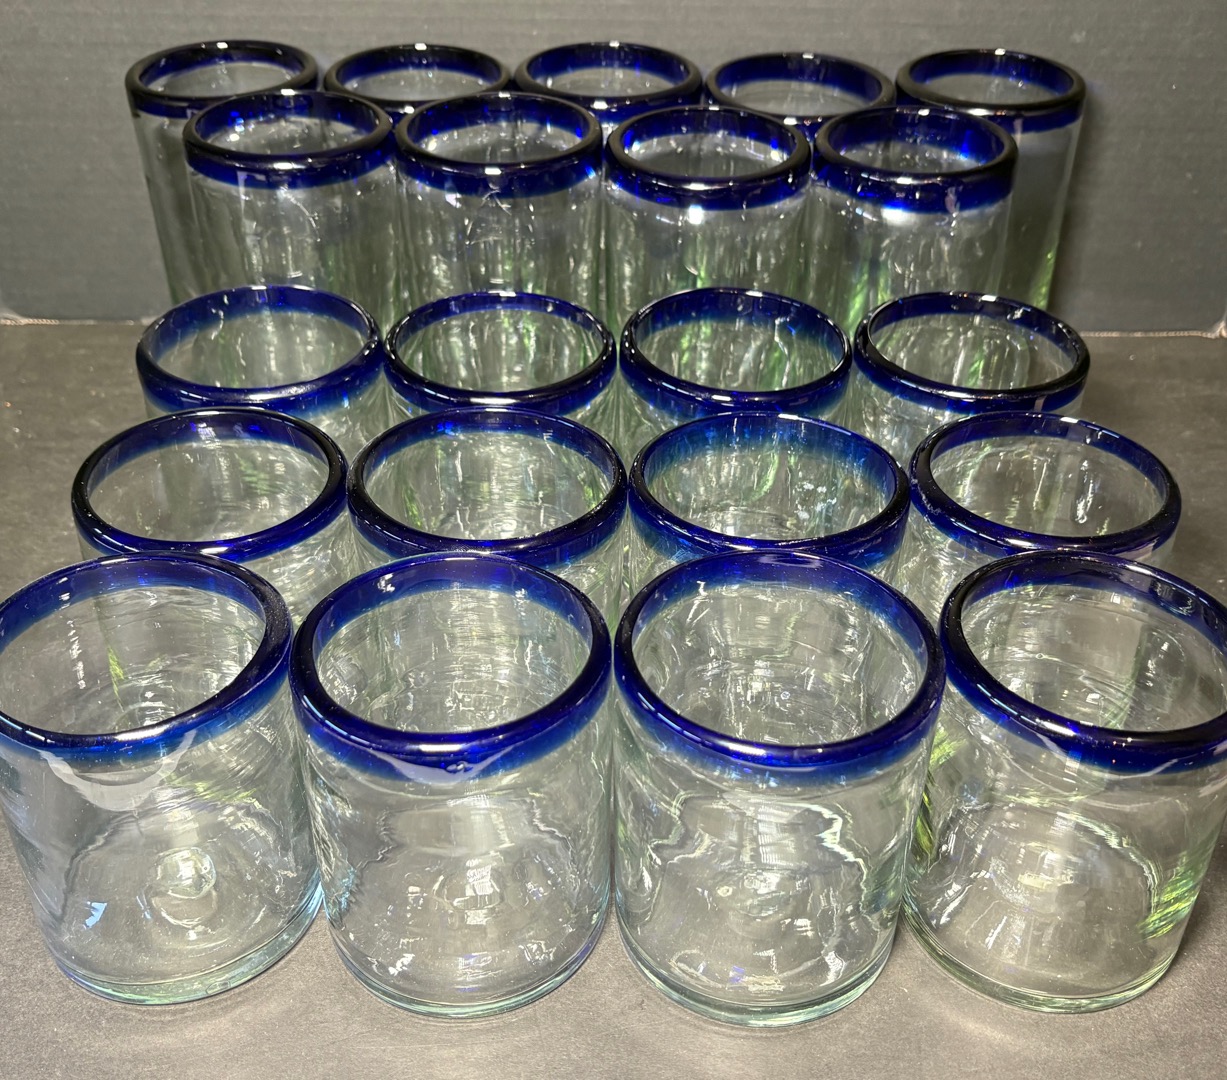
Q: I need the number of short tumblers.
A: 12